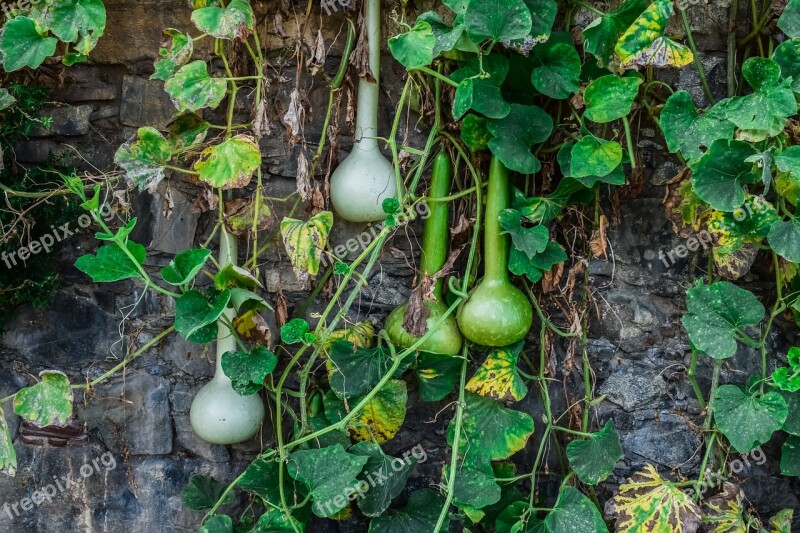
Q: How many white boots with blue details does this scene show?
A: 0